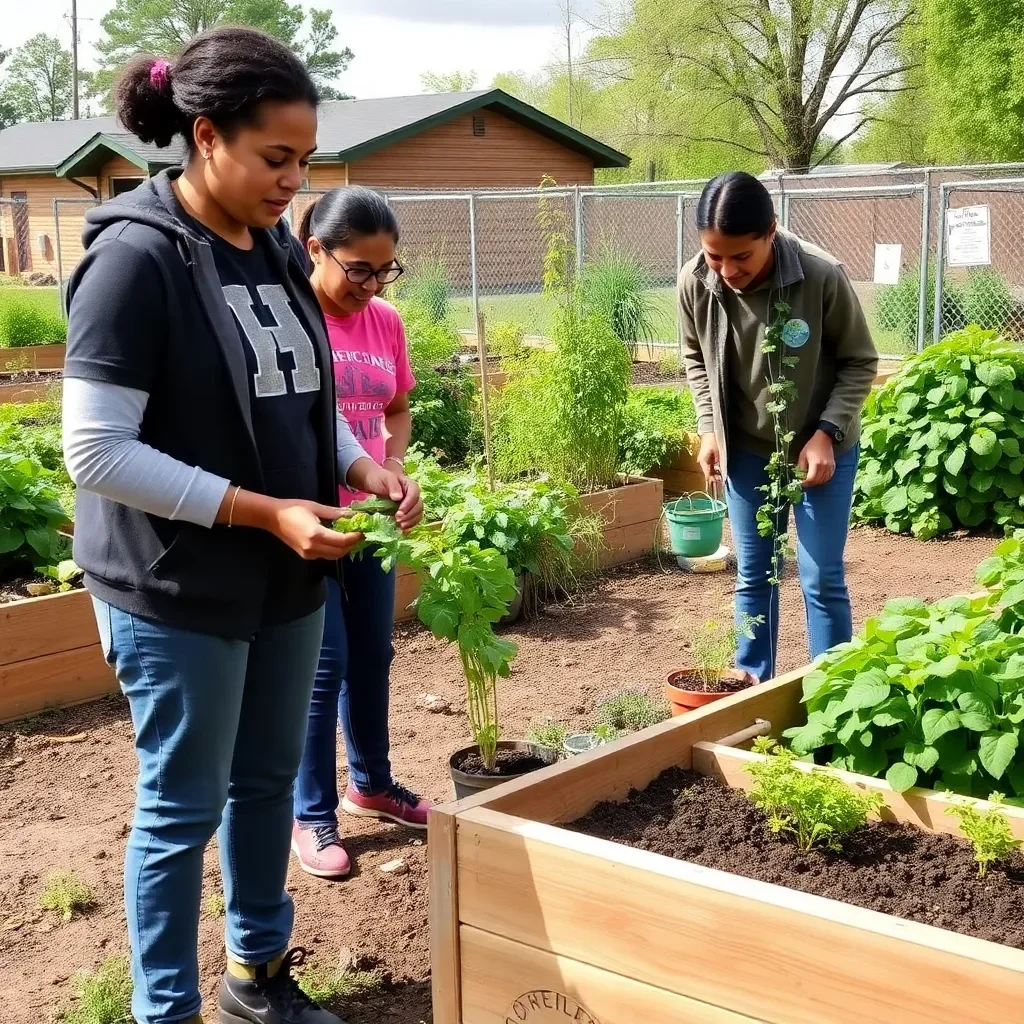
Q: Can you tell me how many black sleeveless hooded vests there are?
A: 1